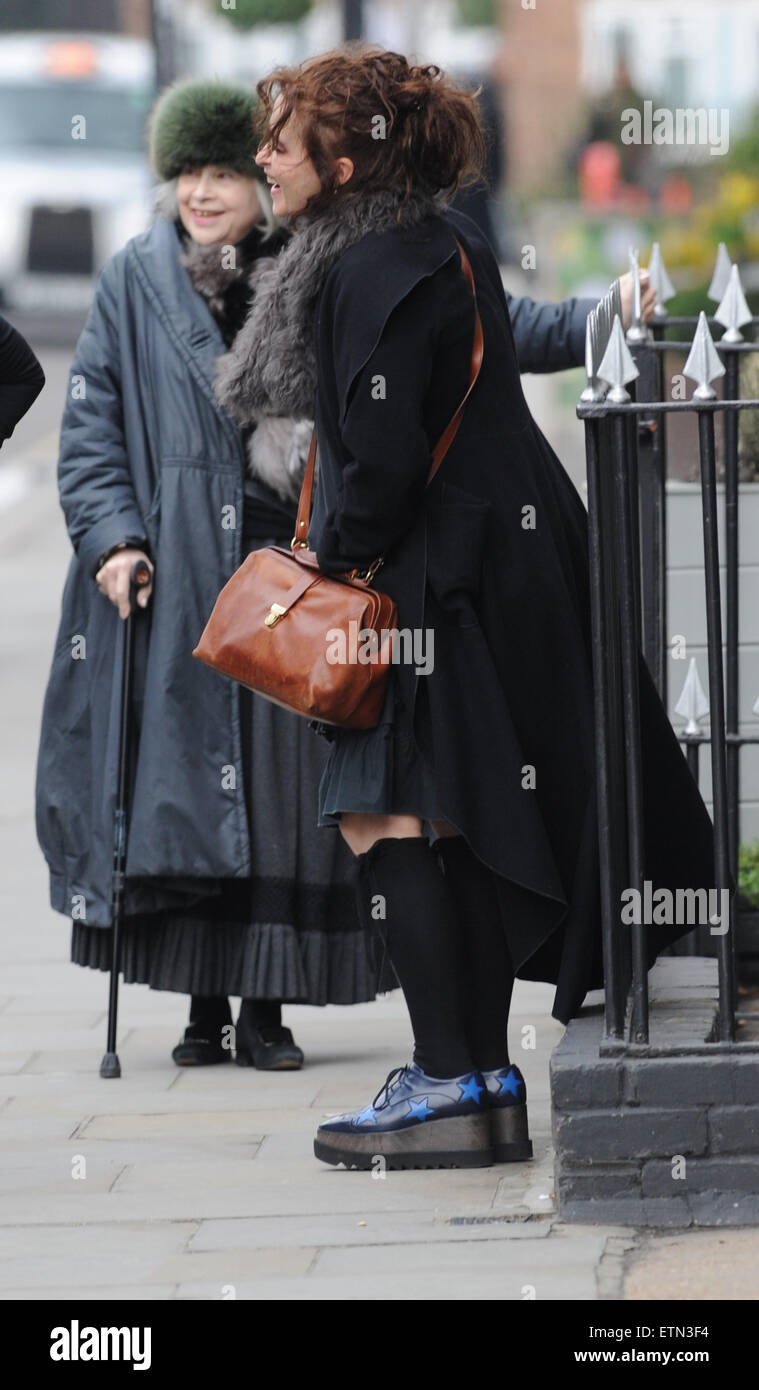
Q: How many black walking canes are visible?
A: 1